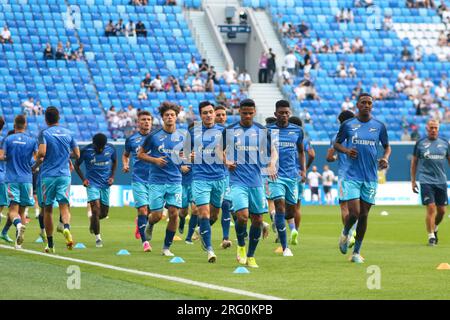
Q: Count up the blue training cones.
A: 5